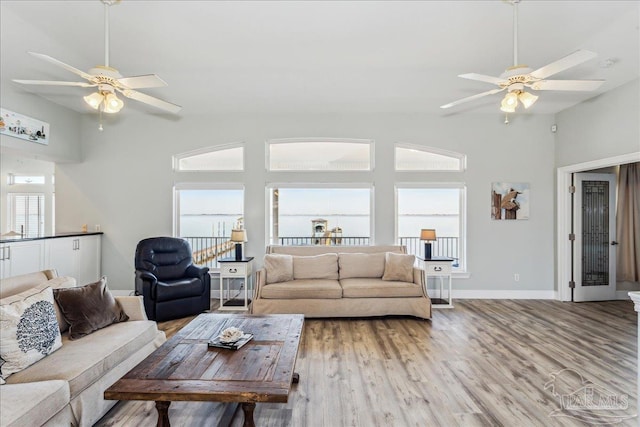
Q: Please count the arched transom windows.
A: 3